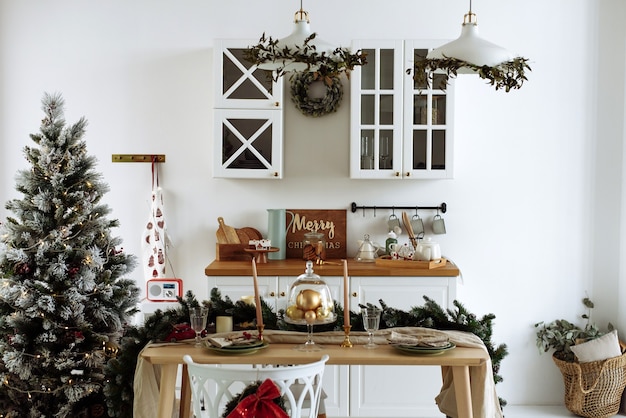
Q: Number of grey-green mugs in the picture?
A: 3